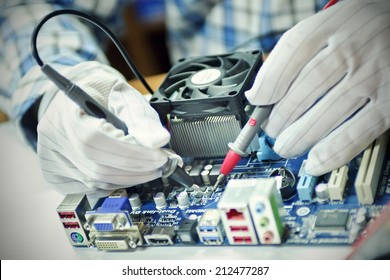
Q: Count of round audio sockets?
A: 3